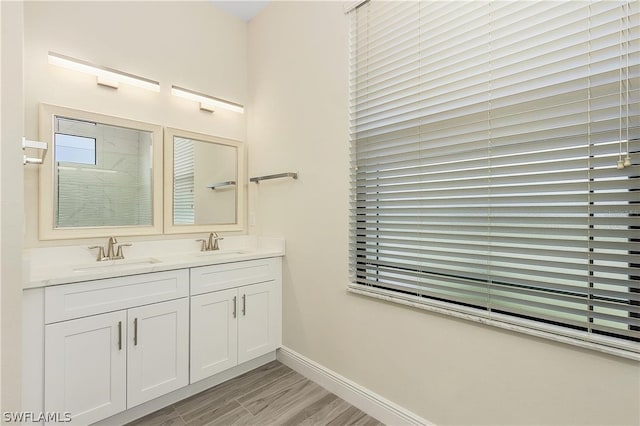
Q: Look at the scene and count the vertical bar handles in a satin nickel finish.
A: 4